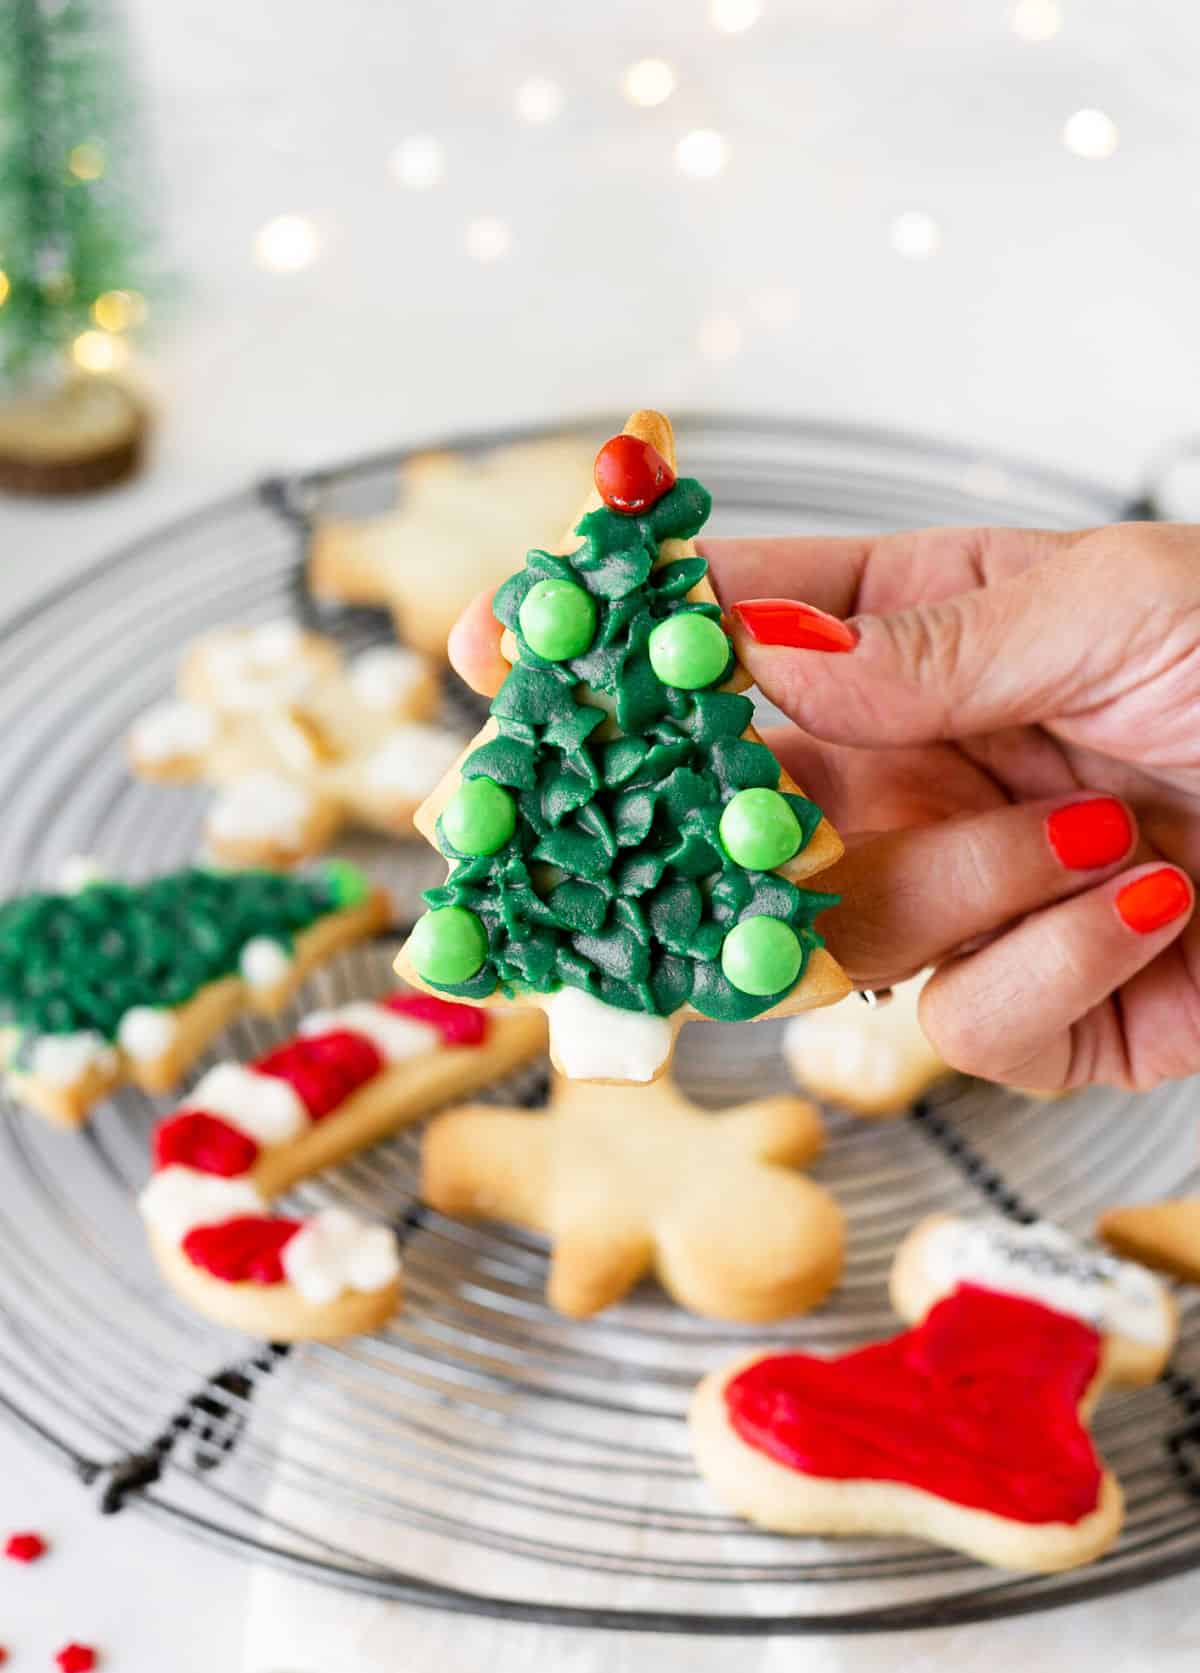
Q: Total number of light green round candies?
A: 6